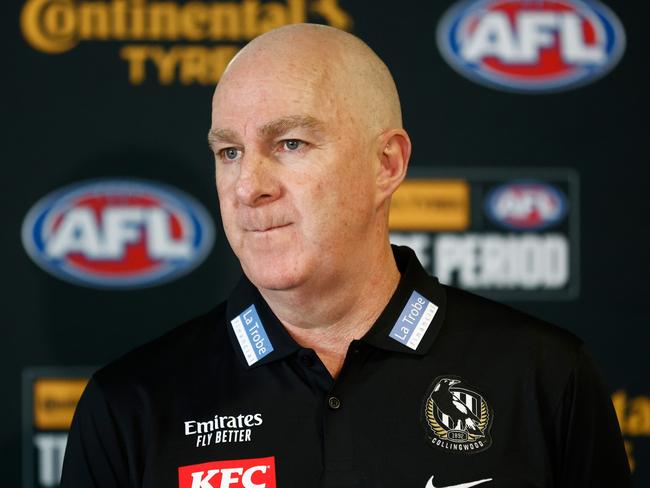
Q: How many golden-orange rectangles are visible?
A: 2